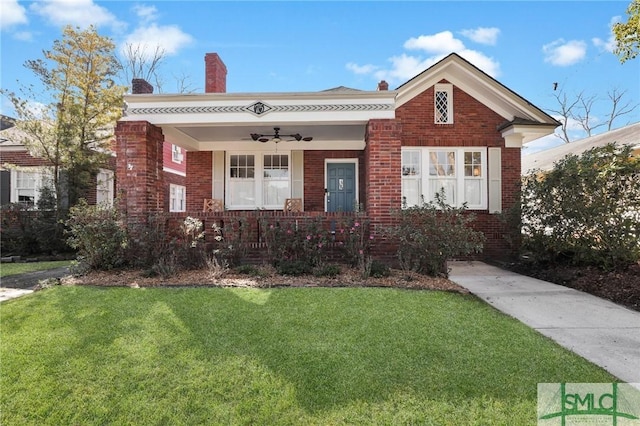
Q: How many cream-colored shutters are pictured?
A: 3